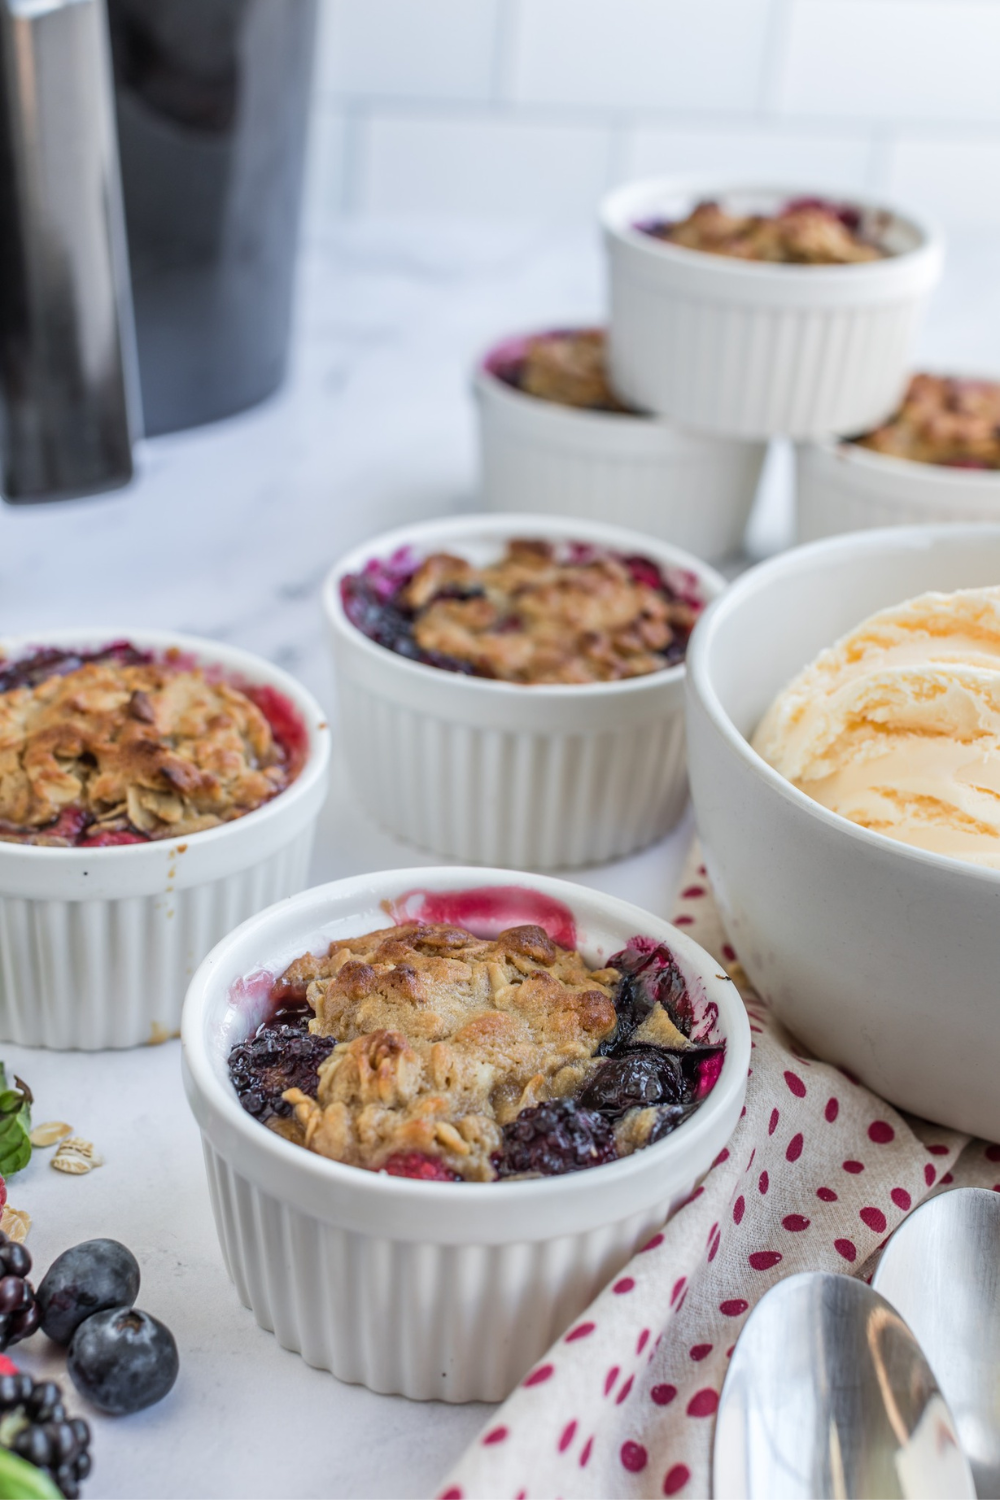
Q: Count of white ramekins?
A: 6